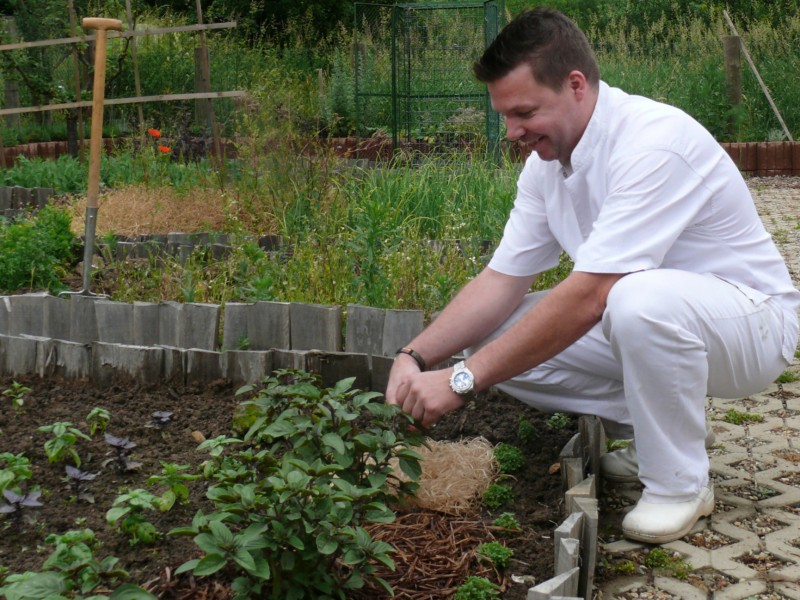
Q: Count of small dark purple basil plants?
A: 4